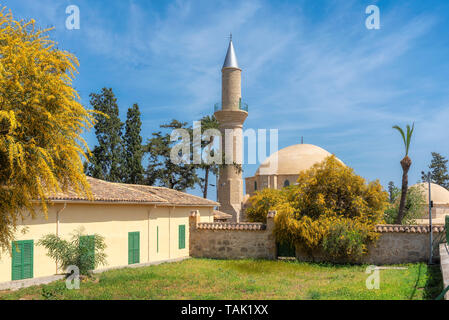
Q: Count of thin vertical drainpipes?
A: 3